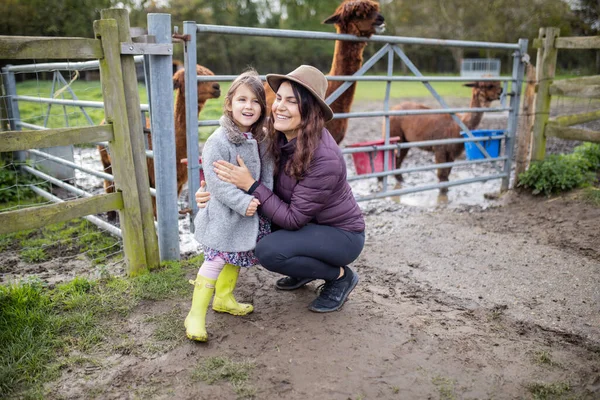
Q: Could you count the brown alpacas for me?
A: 3